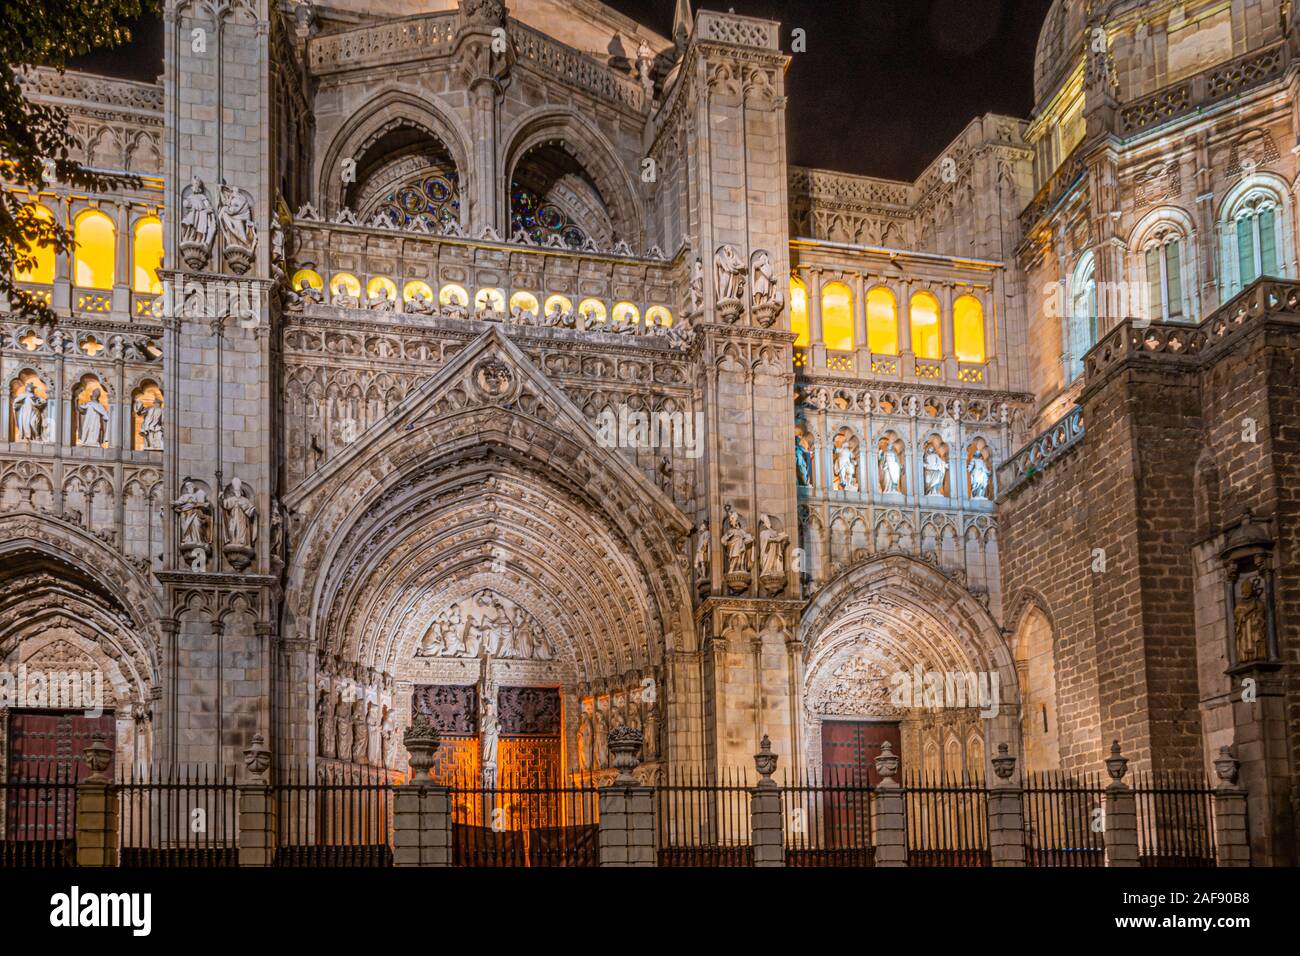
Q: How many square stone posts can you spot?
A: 9